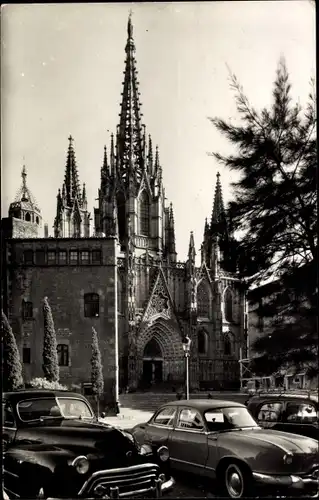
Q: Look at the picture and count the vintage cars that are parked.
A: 3